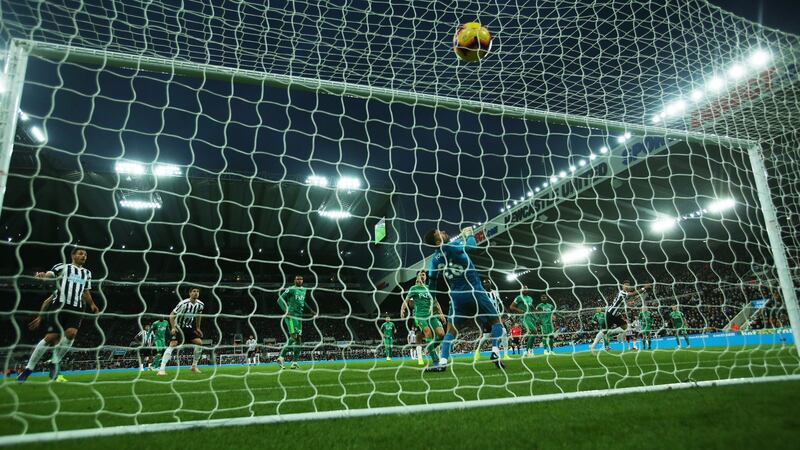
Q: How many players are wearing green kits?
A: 9